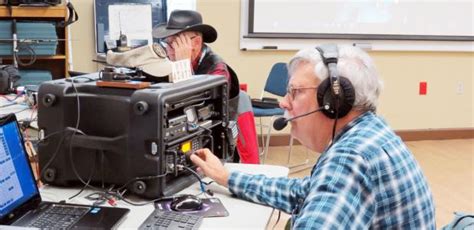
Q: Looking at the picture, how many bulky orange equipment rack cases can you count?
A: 0